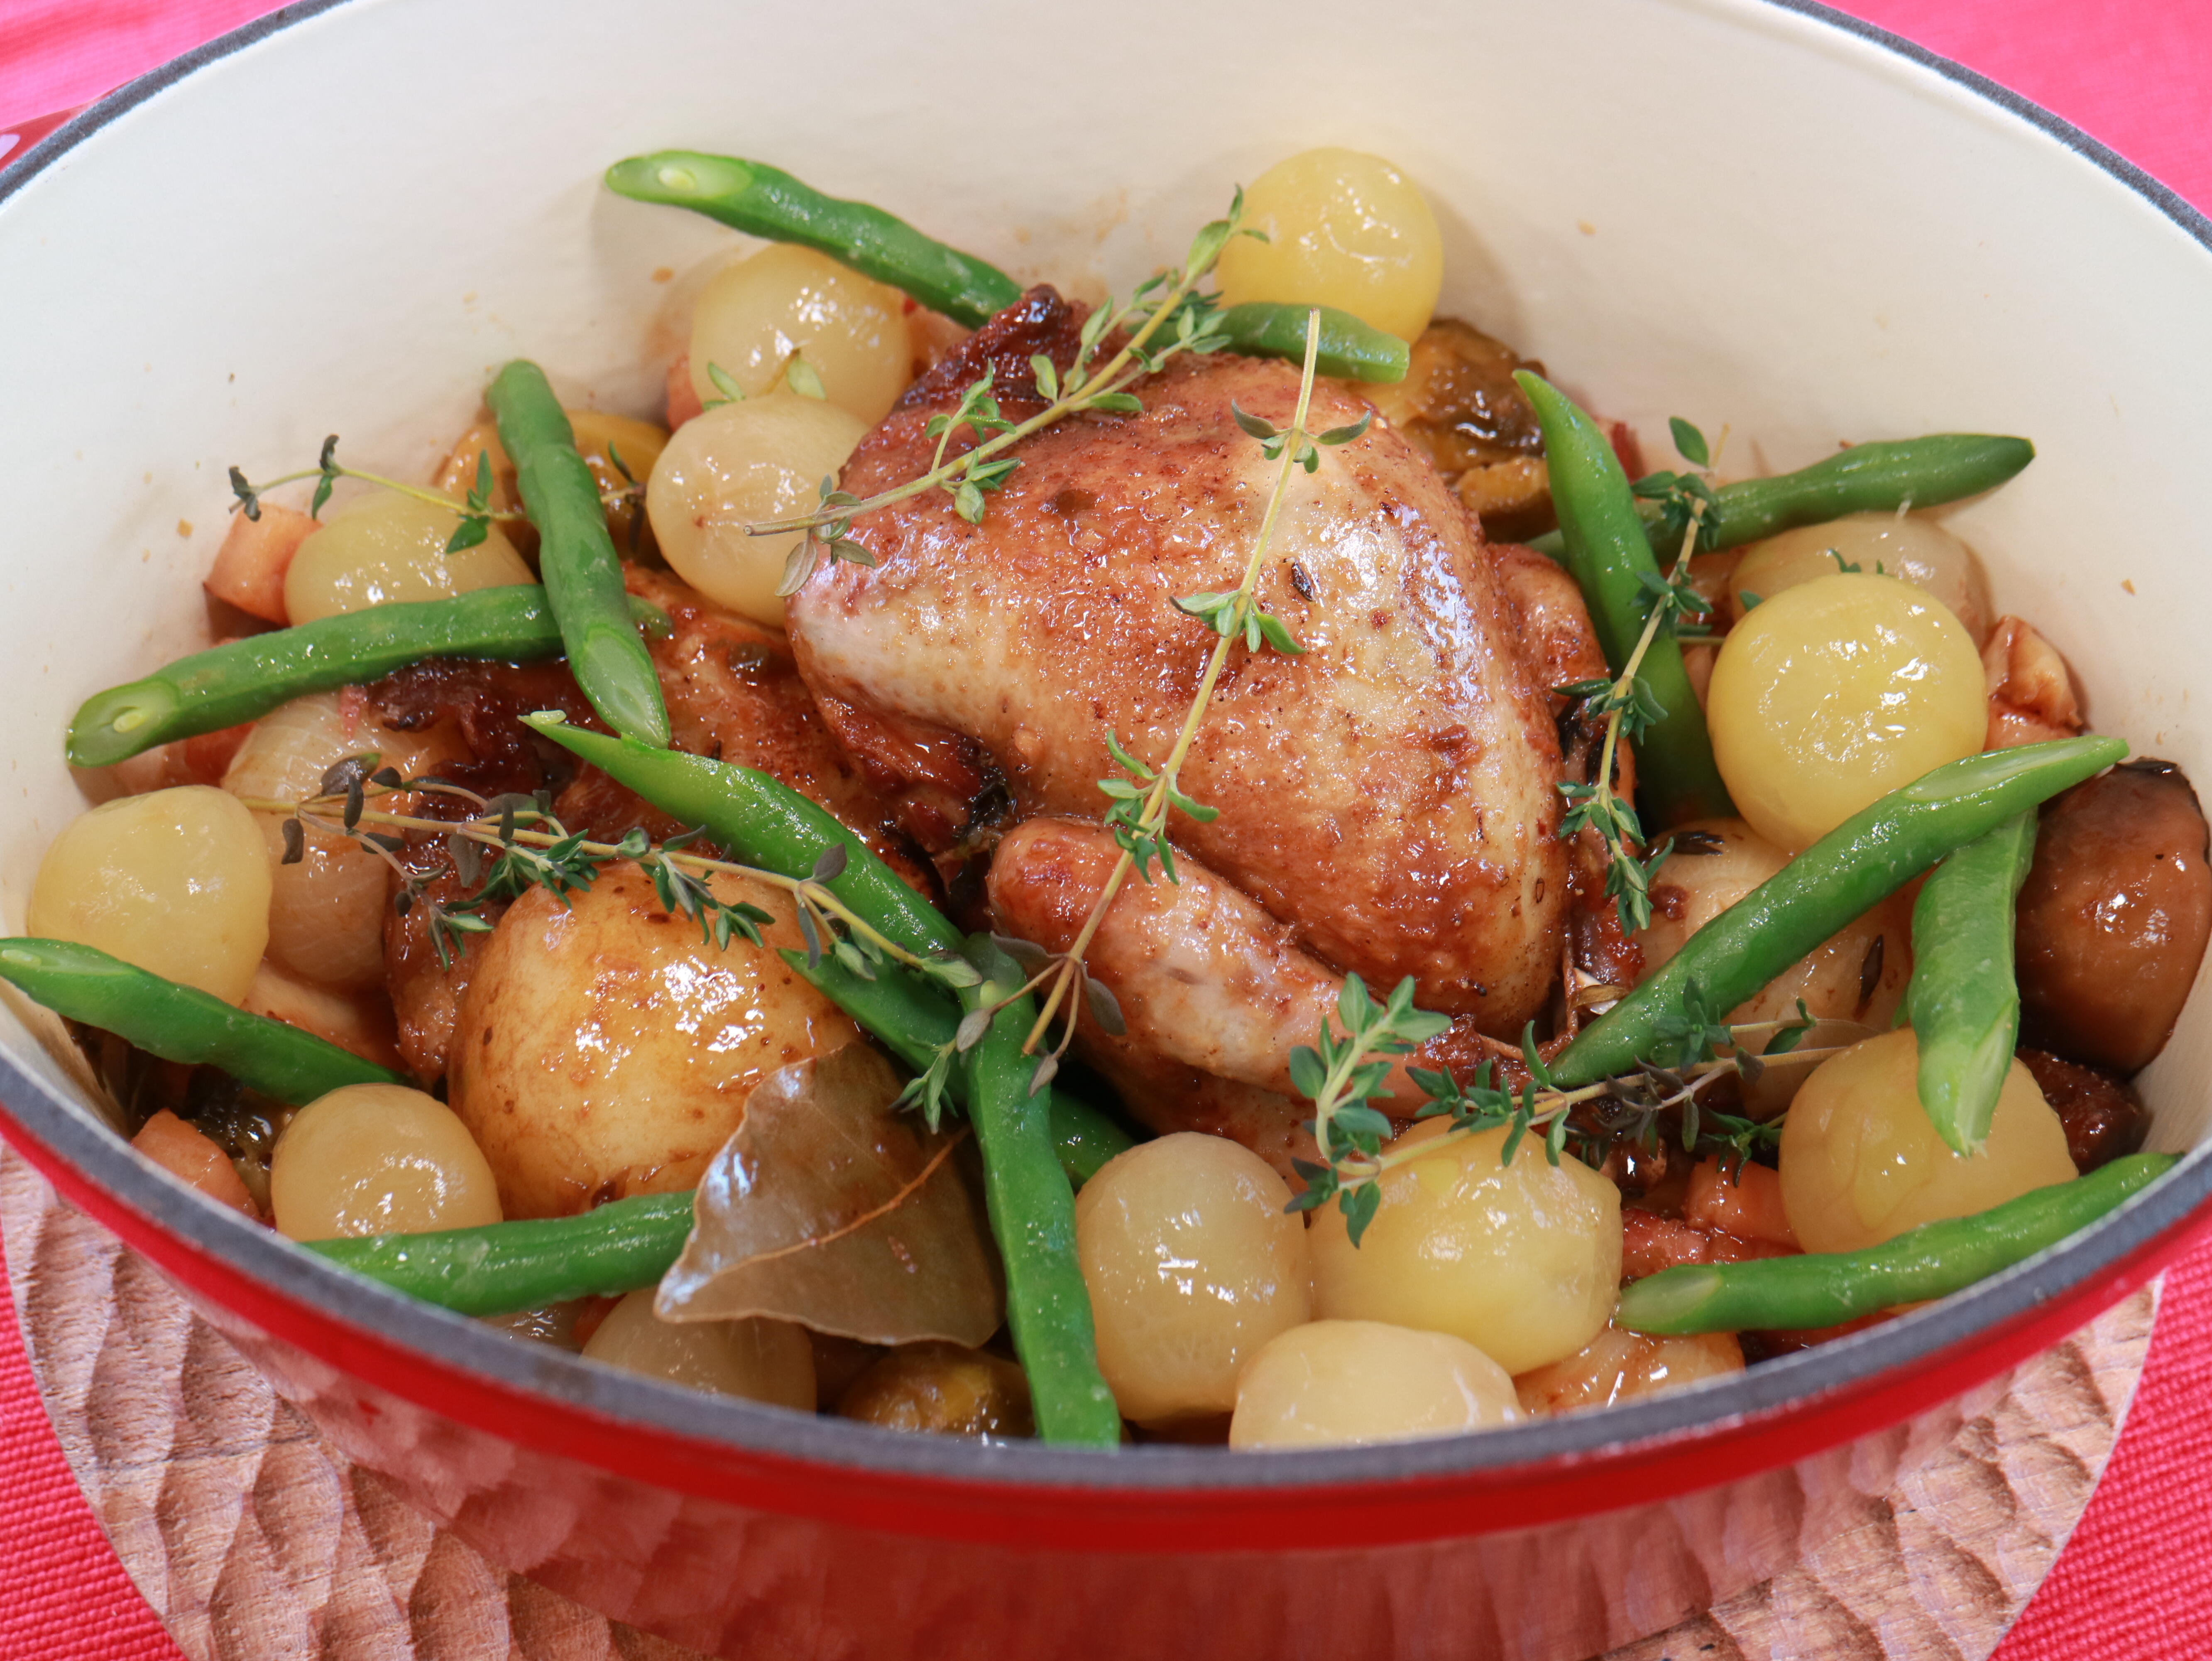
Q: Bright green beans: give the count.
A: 14